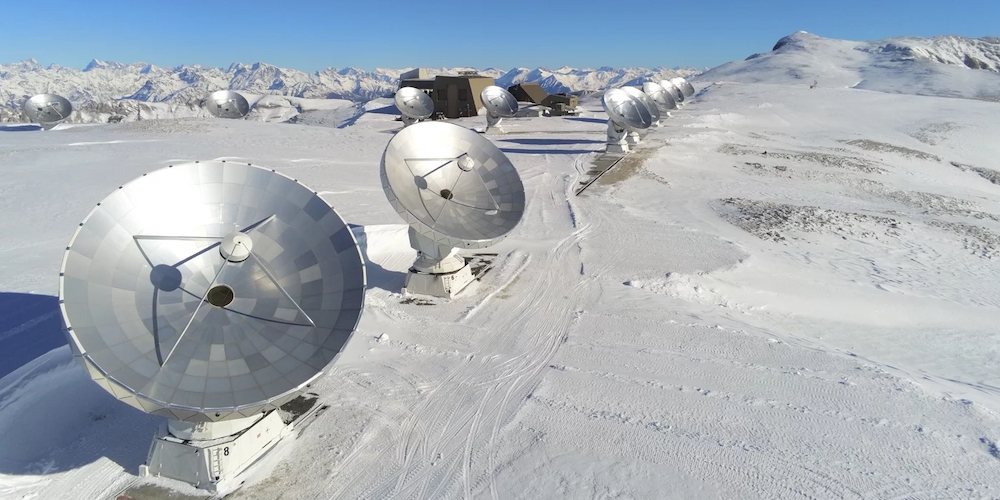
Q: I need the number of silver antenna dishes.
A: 11